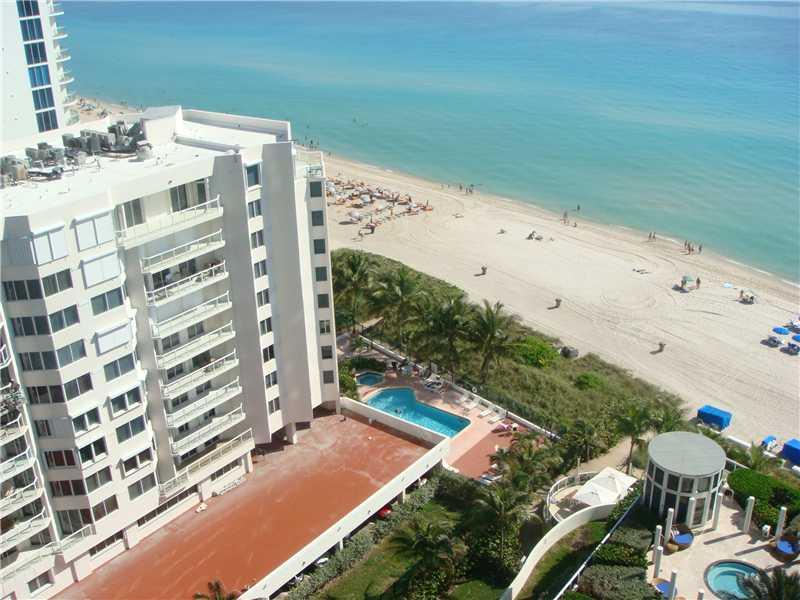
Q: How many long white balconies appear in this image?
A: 9